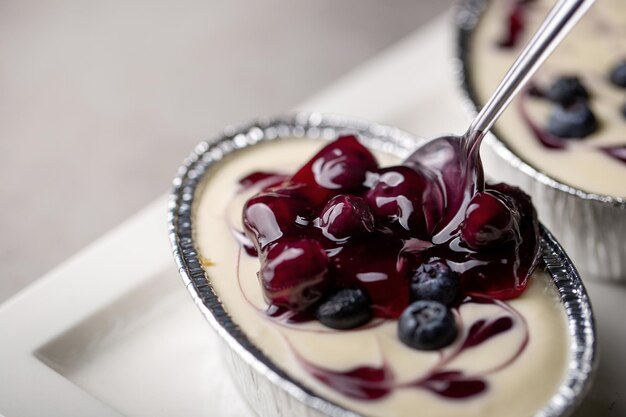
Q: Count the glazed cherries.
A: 6